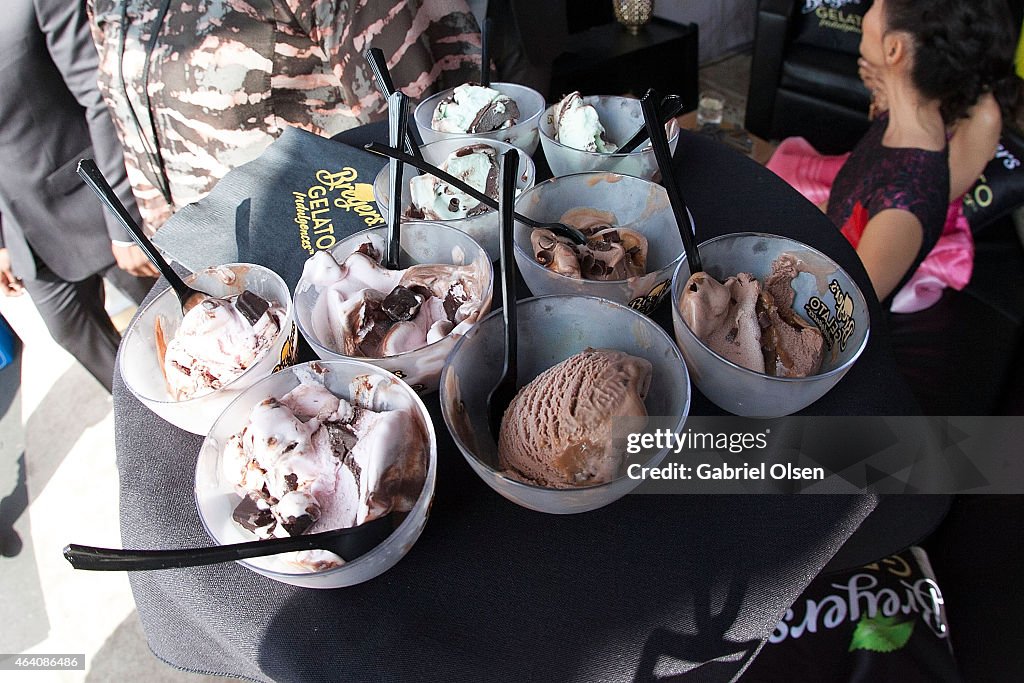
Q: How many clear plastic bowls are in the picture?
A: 9